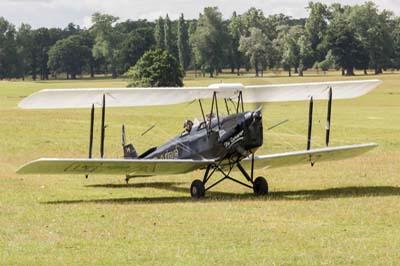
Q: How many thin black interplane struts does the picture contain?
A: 4